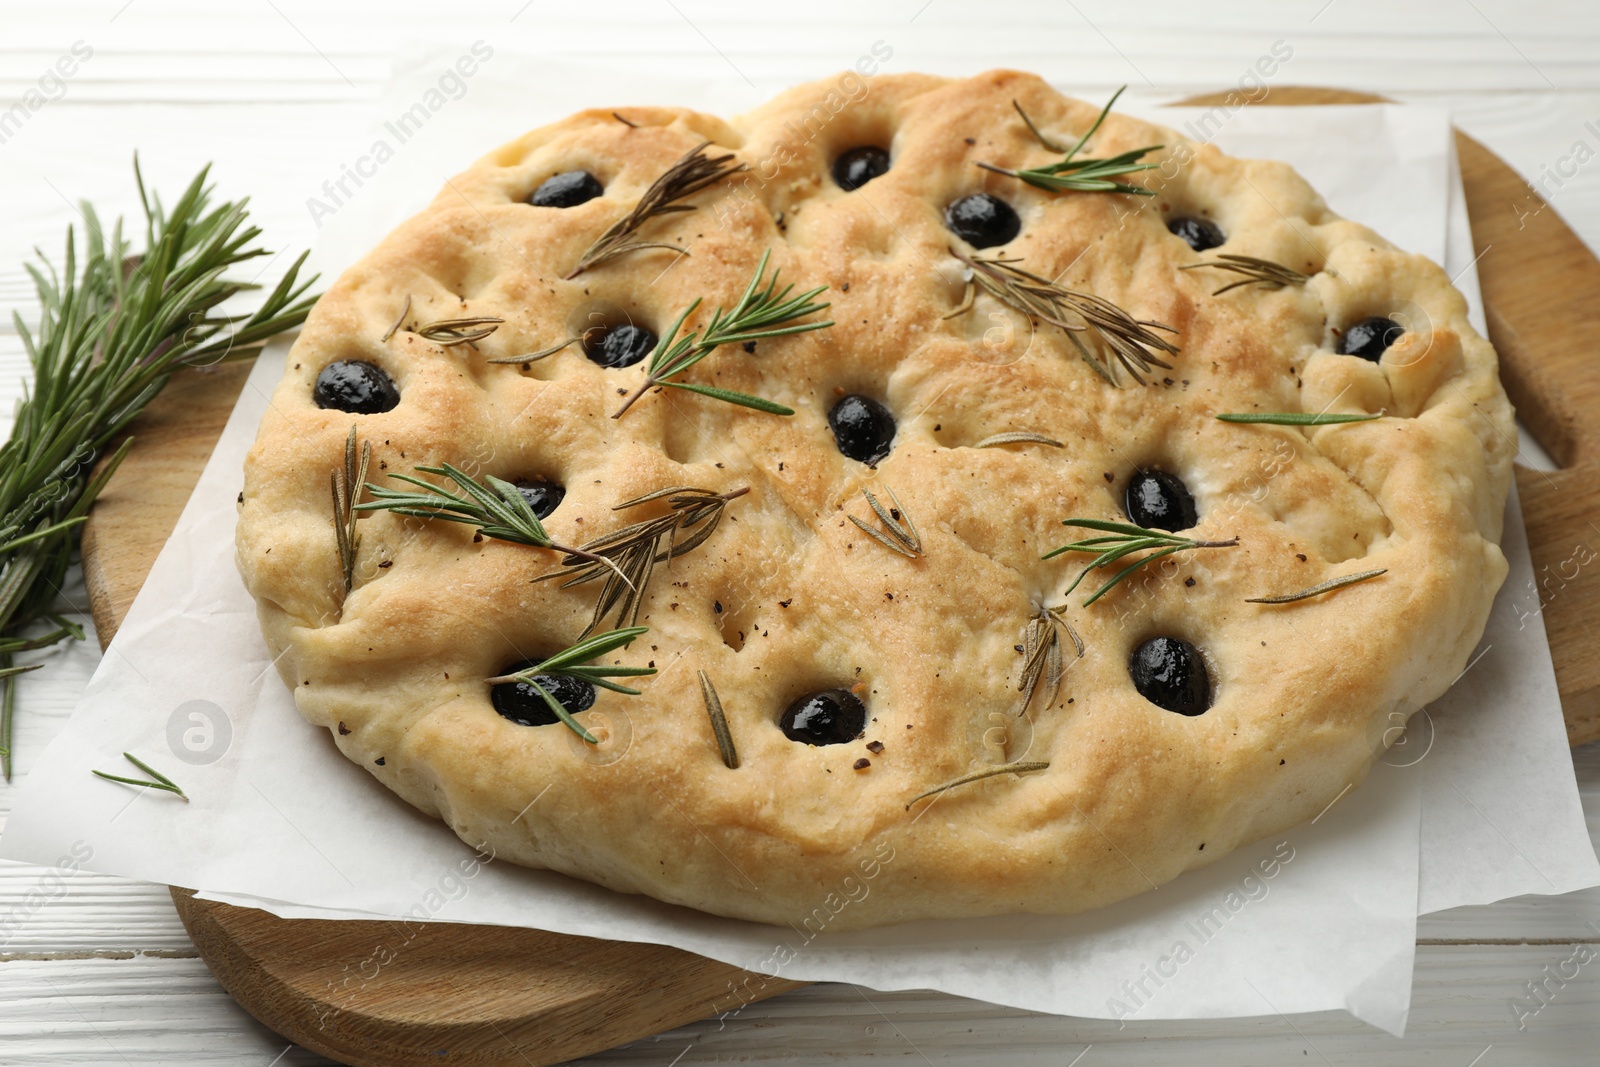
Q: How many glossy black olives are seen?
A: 13